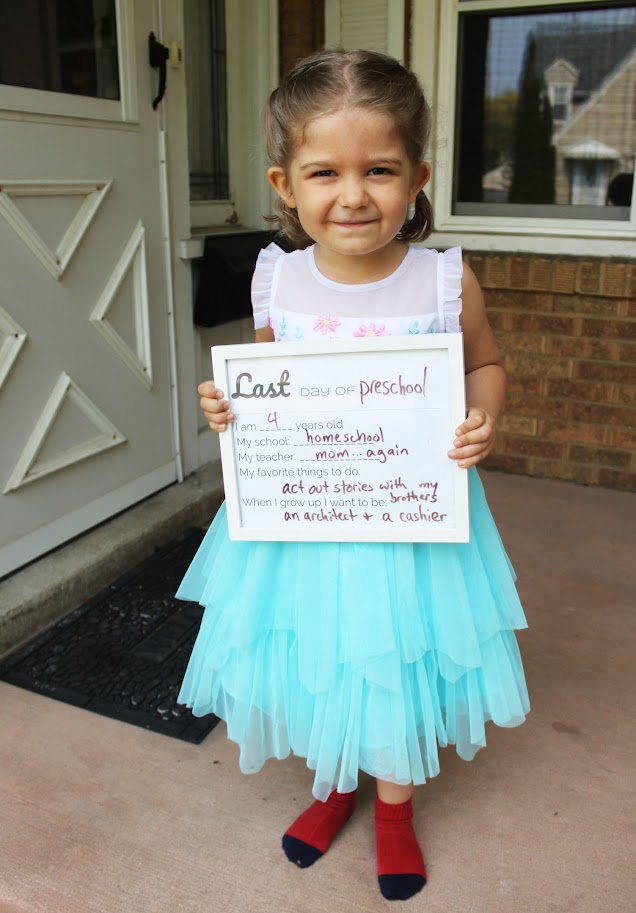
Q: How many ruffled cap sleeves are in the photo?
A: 2